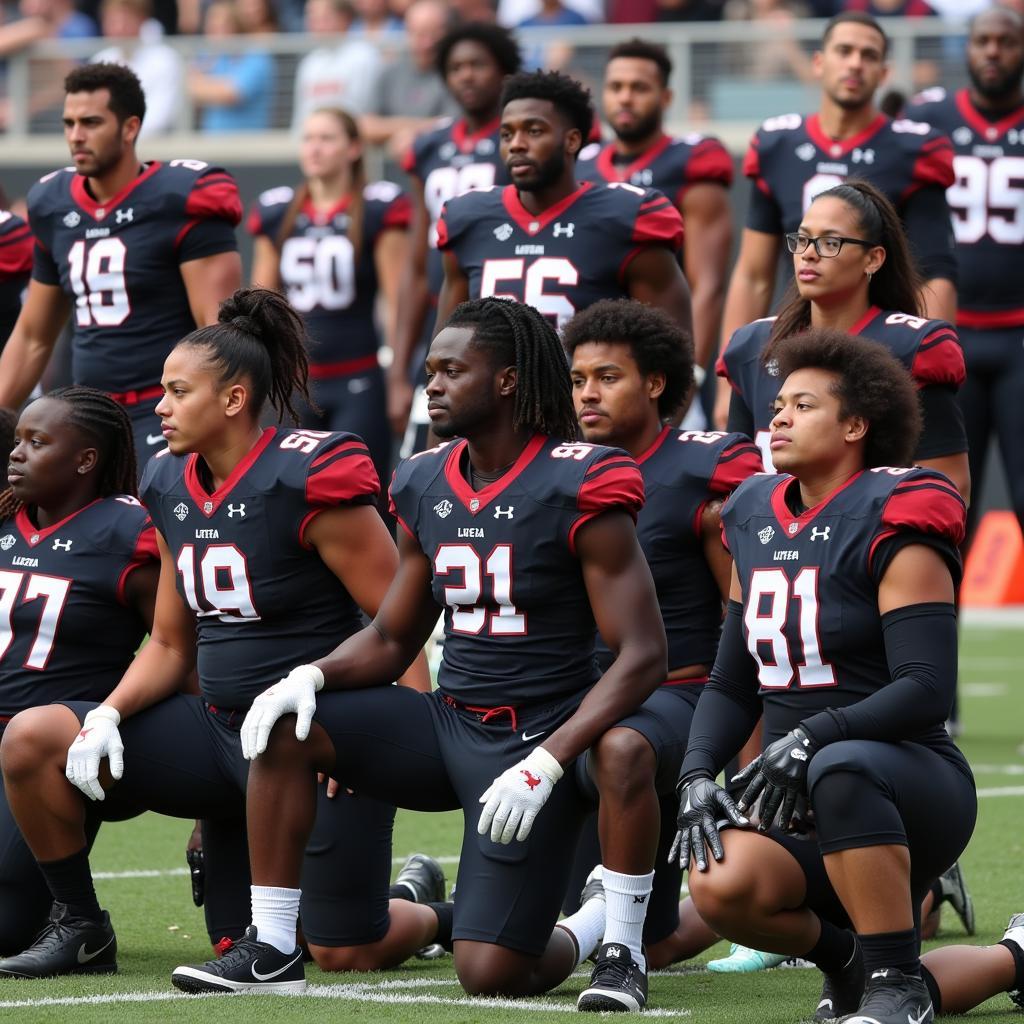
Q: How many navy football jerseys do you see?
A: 14